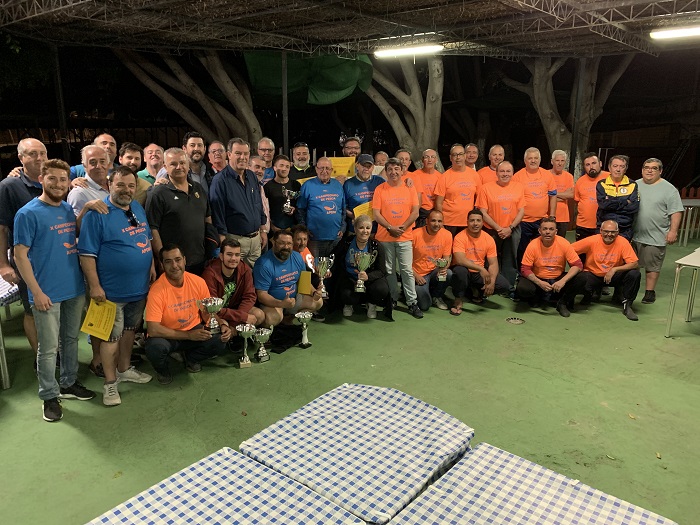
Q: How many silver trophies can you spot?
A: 8